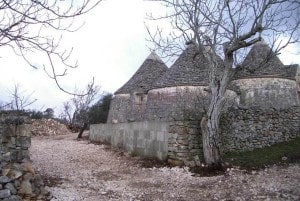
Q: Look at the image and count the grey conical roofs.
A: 3